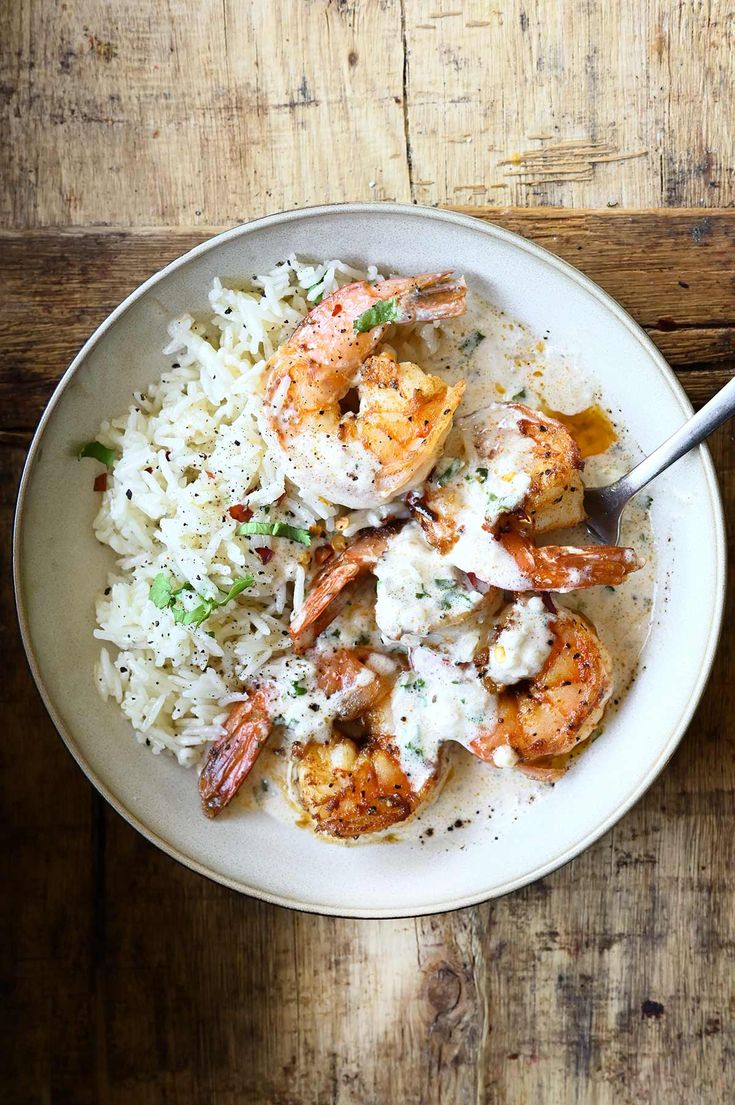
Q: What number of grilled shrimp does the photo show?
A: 5